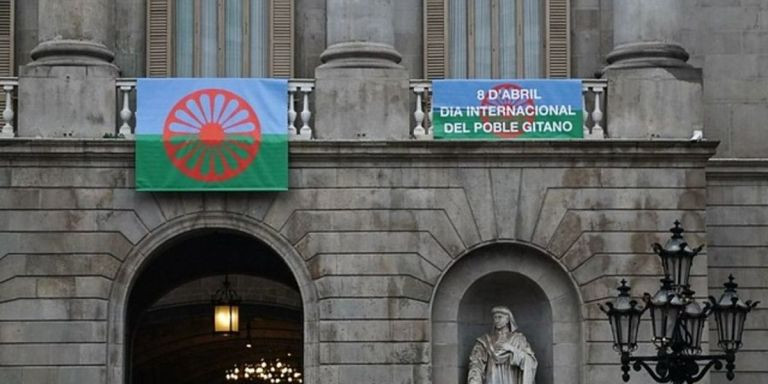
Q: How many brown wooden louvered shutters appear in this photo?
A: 5